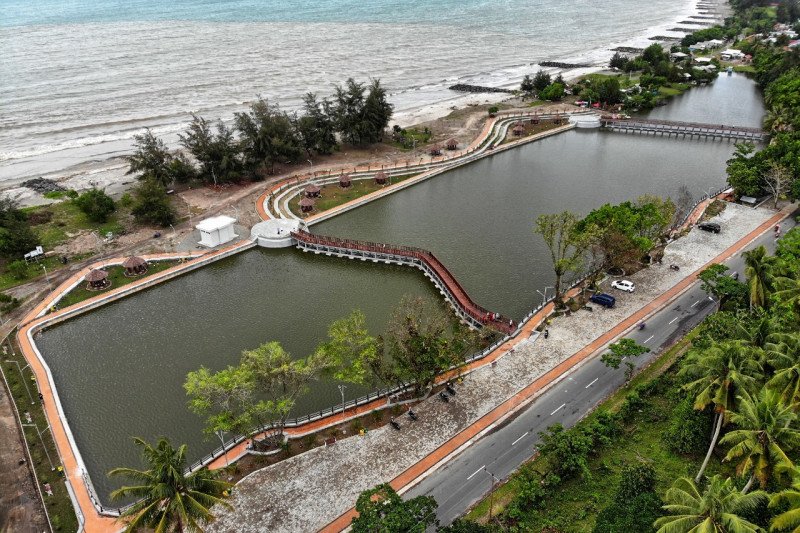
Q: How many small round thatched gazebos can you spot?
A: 12